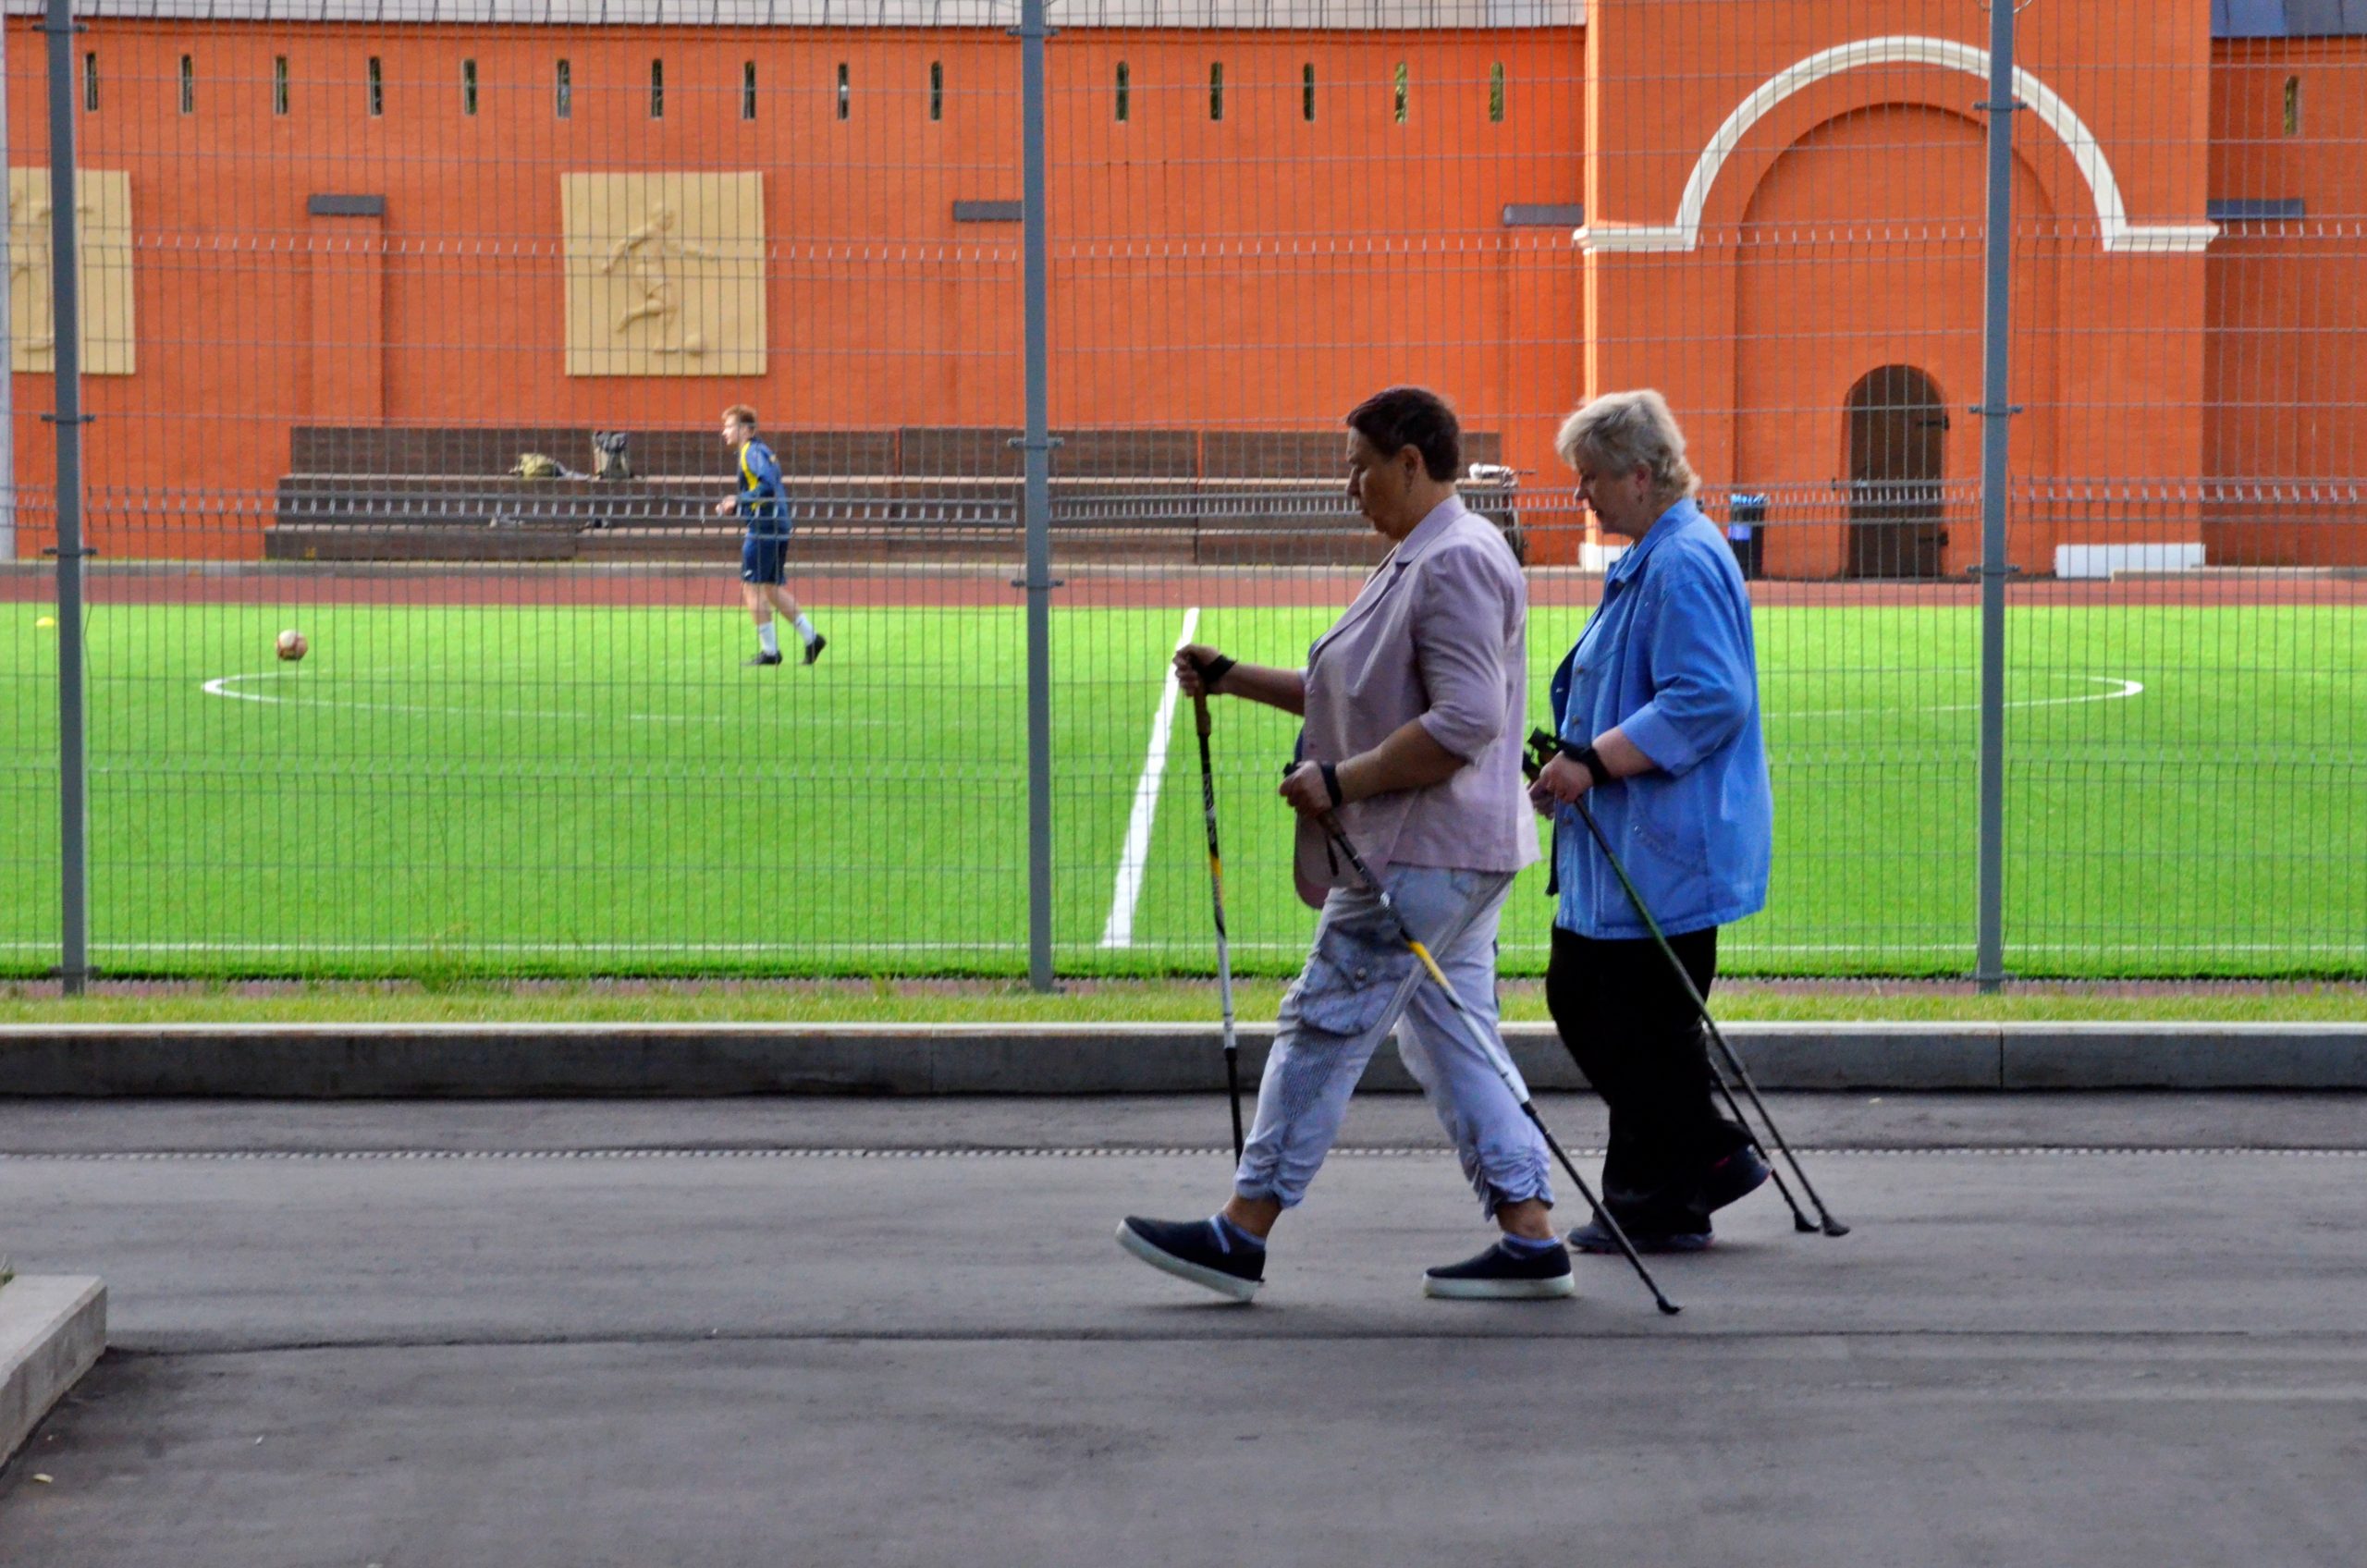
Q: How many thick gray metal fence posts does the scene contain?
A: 3